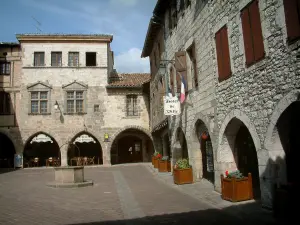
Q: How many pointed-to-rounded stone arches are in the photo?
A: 8